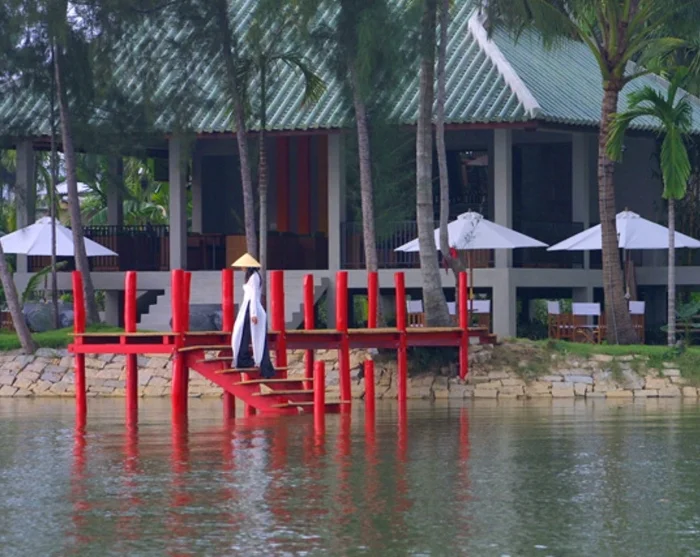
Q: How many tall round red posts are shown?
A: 11